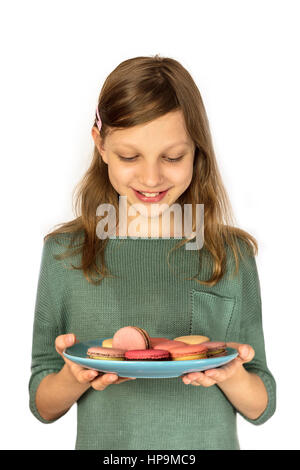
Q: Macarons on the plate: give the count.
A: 9